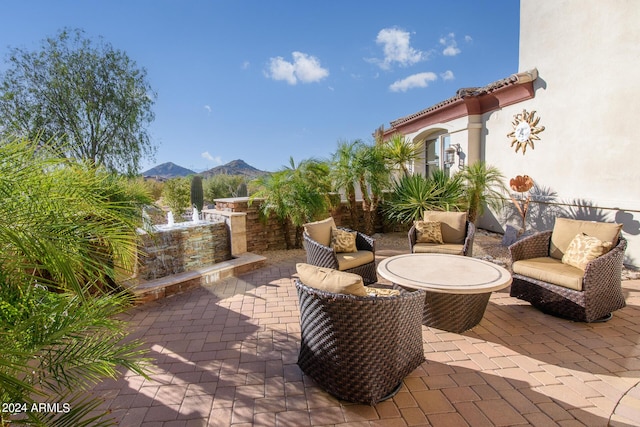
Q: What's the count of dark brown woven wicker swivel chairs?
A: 4